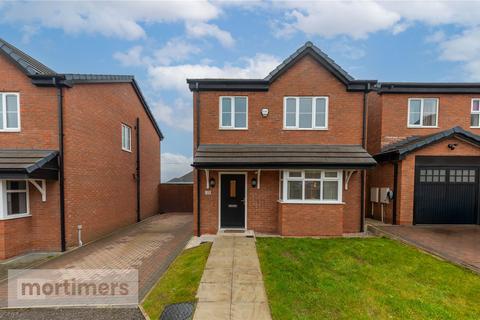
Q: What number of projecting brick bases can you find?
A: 2